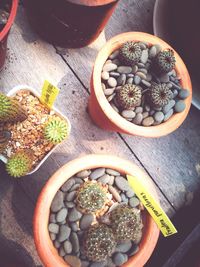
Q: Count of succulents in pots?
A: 10